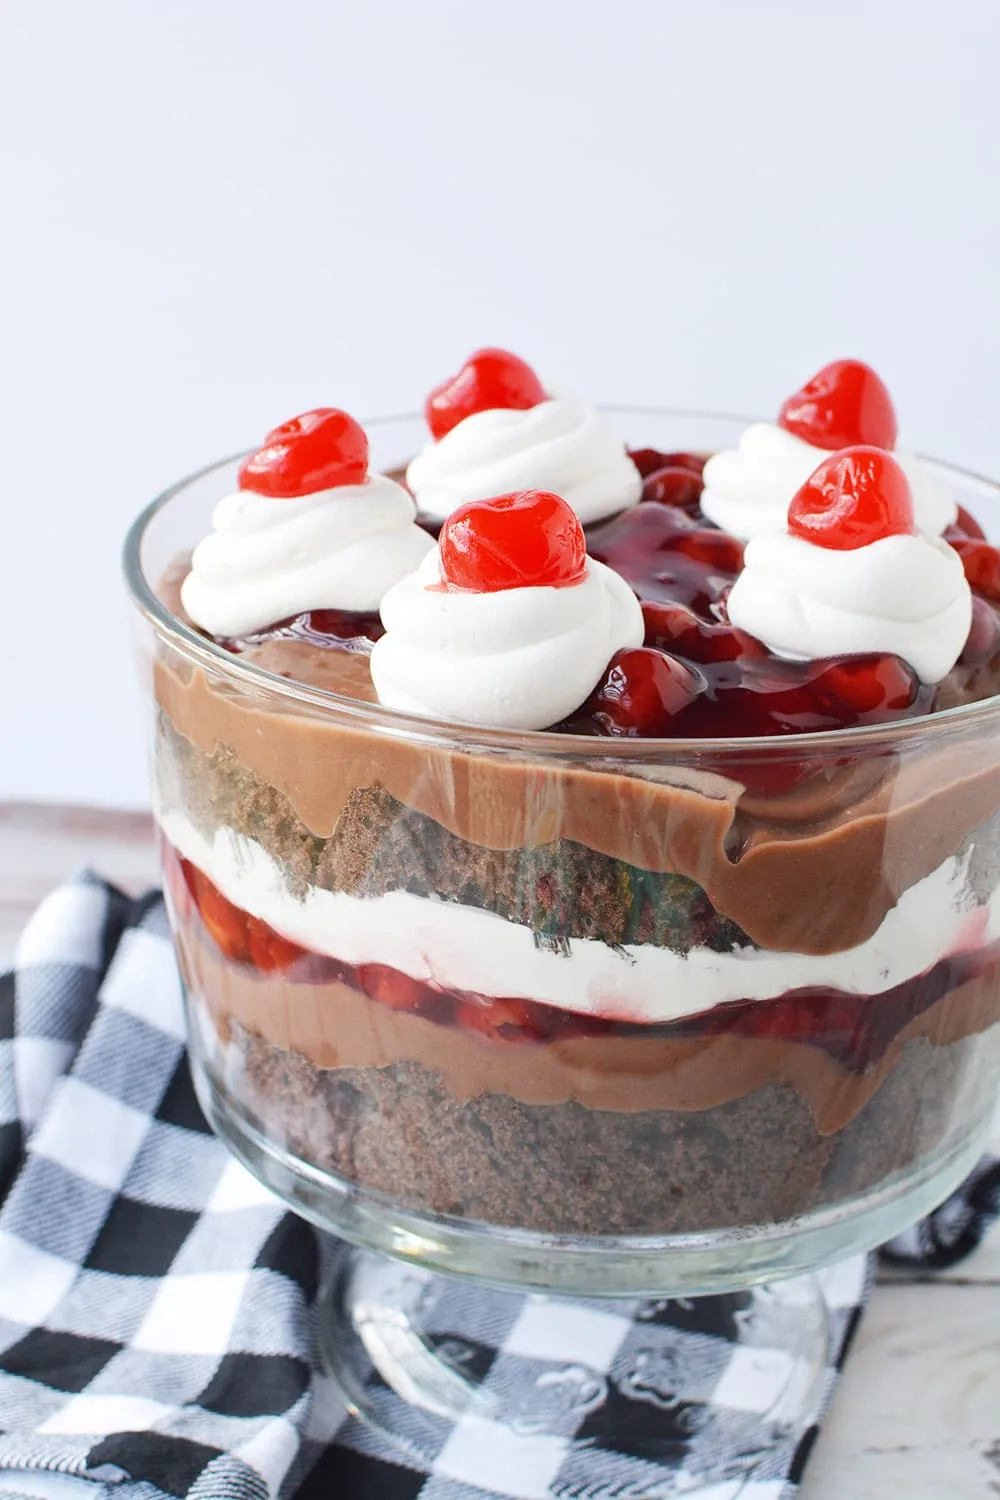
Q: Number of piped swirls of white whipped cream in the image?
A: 5